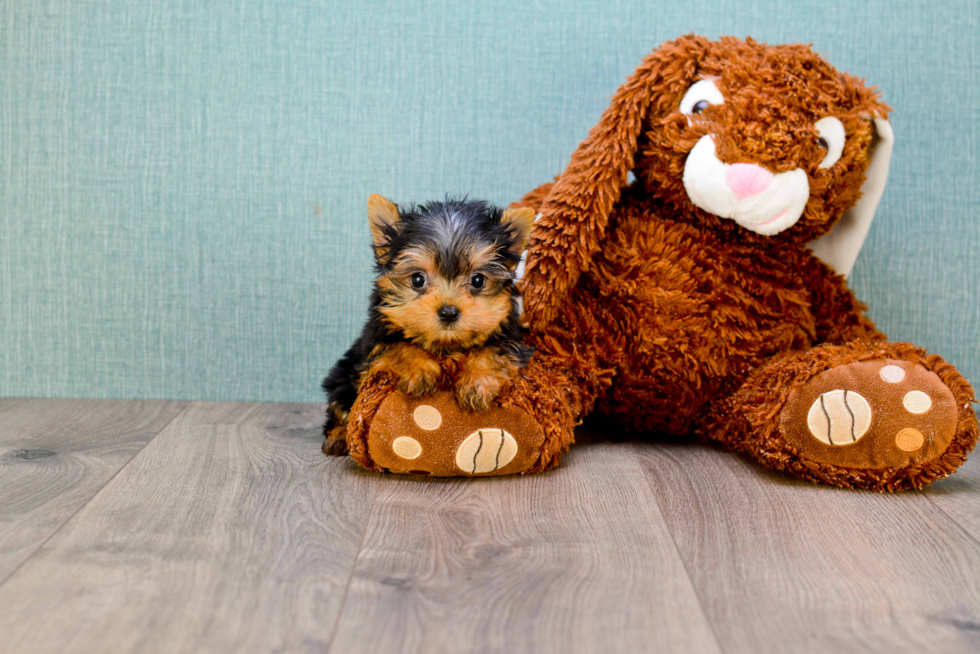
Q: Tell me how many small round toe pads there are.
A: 5